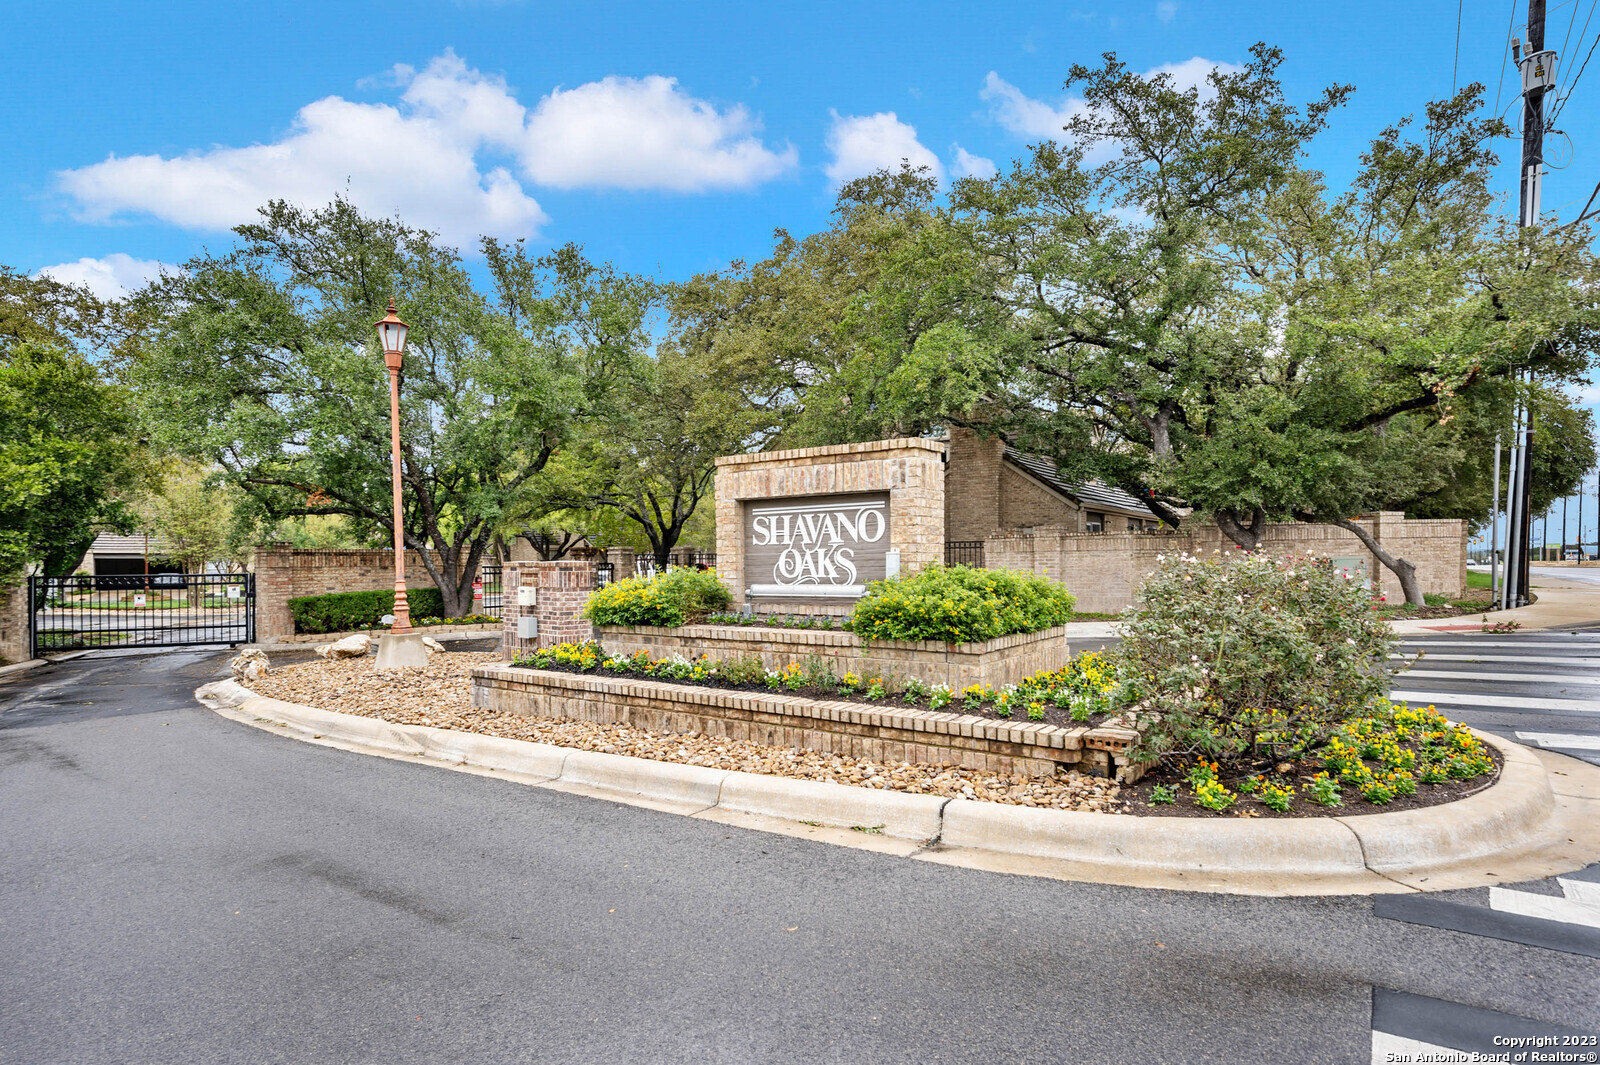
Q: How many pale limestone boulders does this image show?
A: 3